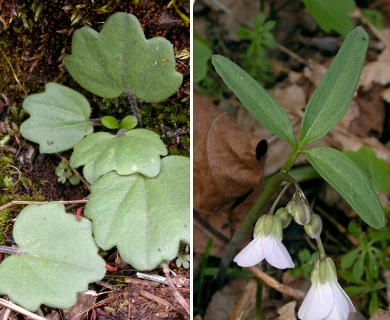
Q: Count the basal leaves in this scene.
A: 5